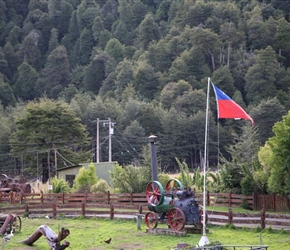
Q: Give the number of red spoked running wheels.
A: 3